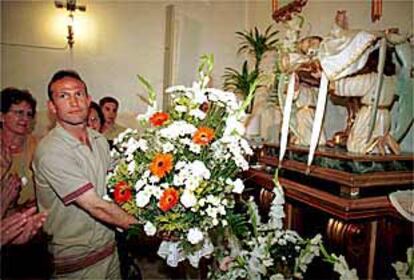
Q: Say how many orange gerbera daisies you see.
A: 5